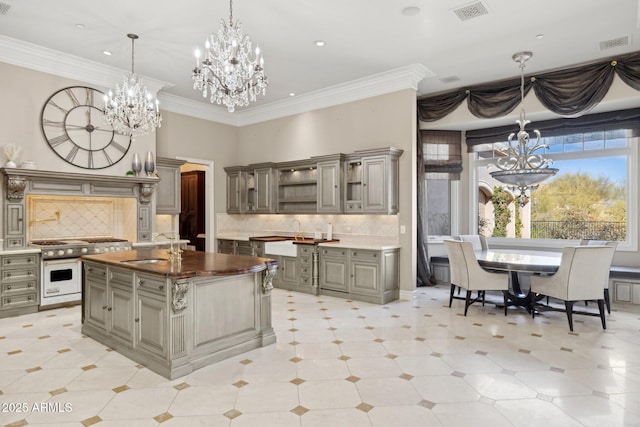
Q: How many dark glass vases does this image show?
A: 2